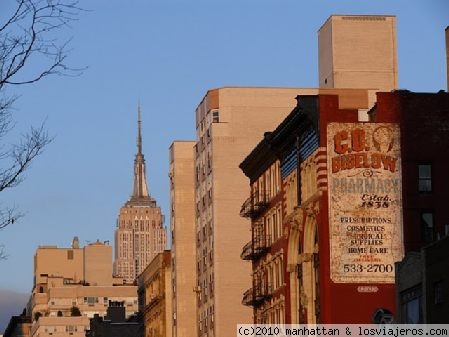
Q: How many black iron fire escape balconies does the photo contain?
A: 3